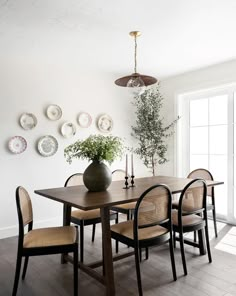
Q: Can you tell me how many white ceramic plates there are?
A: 7